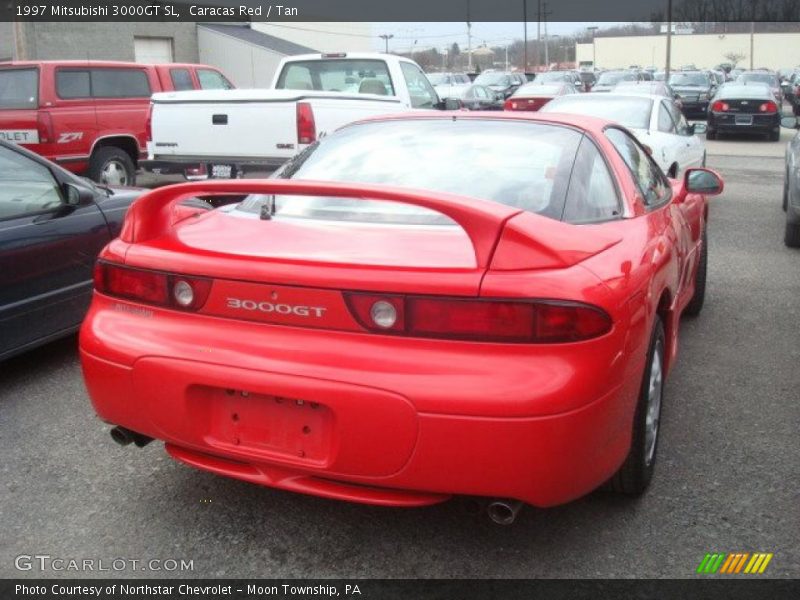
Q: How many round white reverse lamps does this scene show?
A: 2